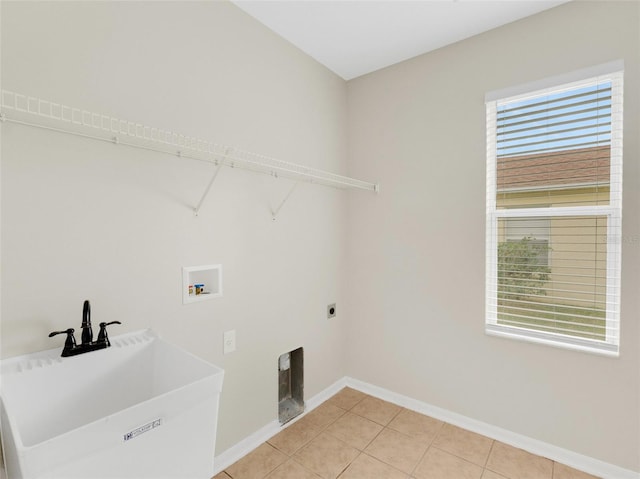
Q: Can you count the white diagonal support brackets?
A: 2